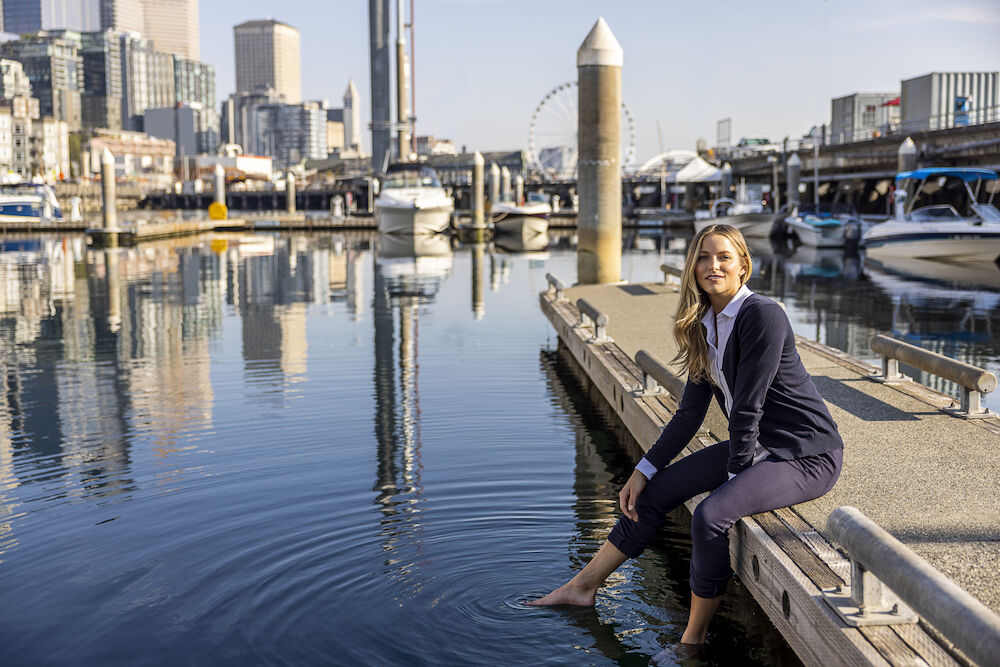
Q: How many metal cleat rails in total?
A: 6